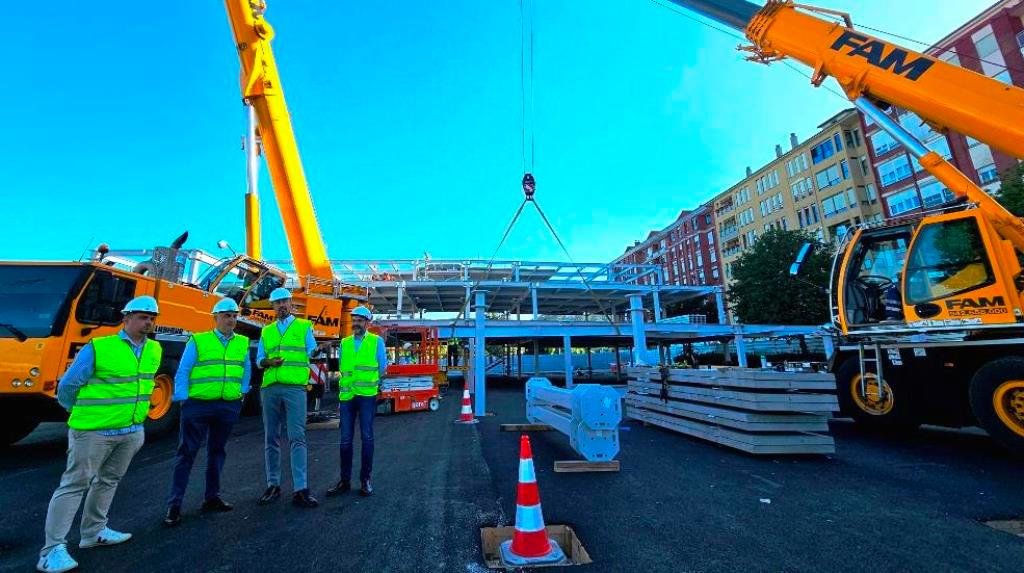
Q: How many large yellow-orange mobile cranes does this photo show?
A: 2